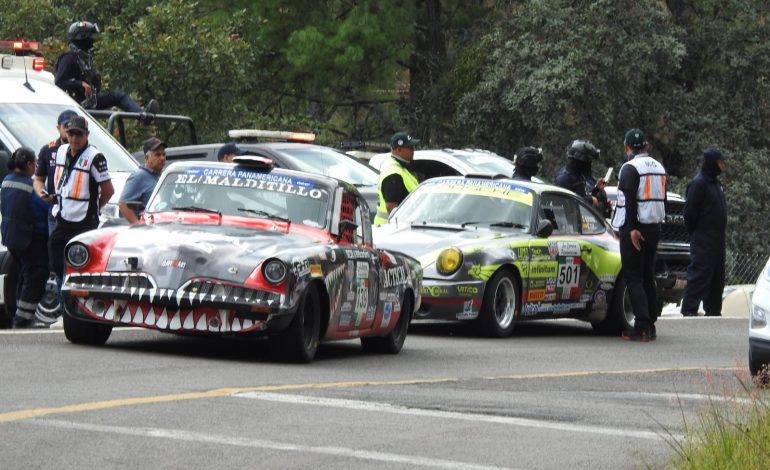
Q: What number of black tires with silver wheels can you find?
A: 2